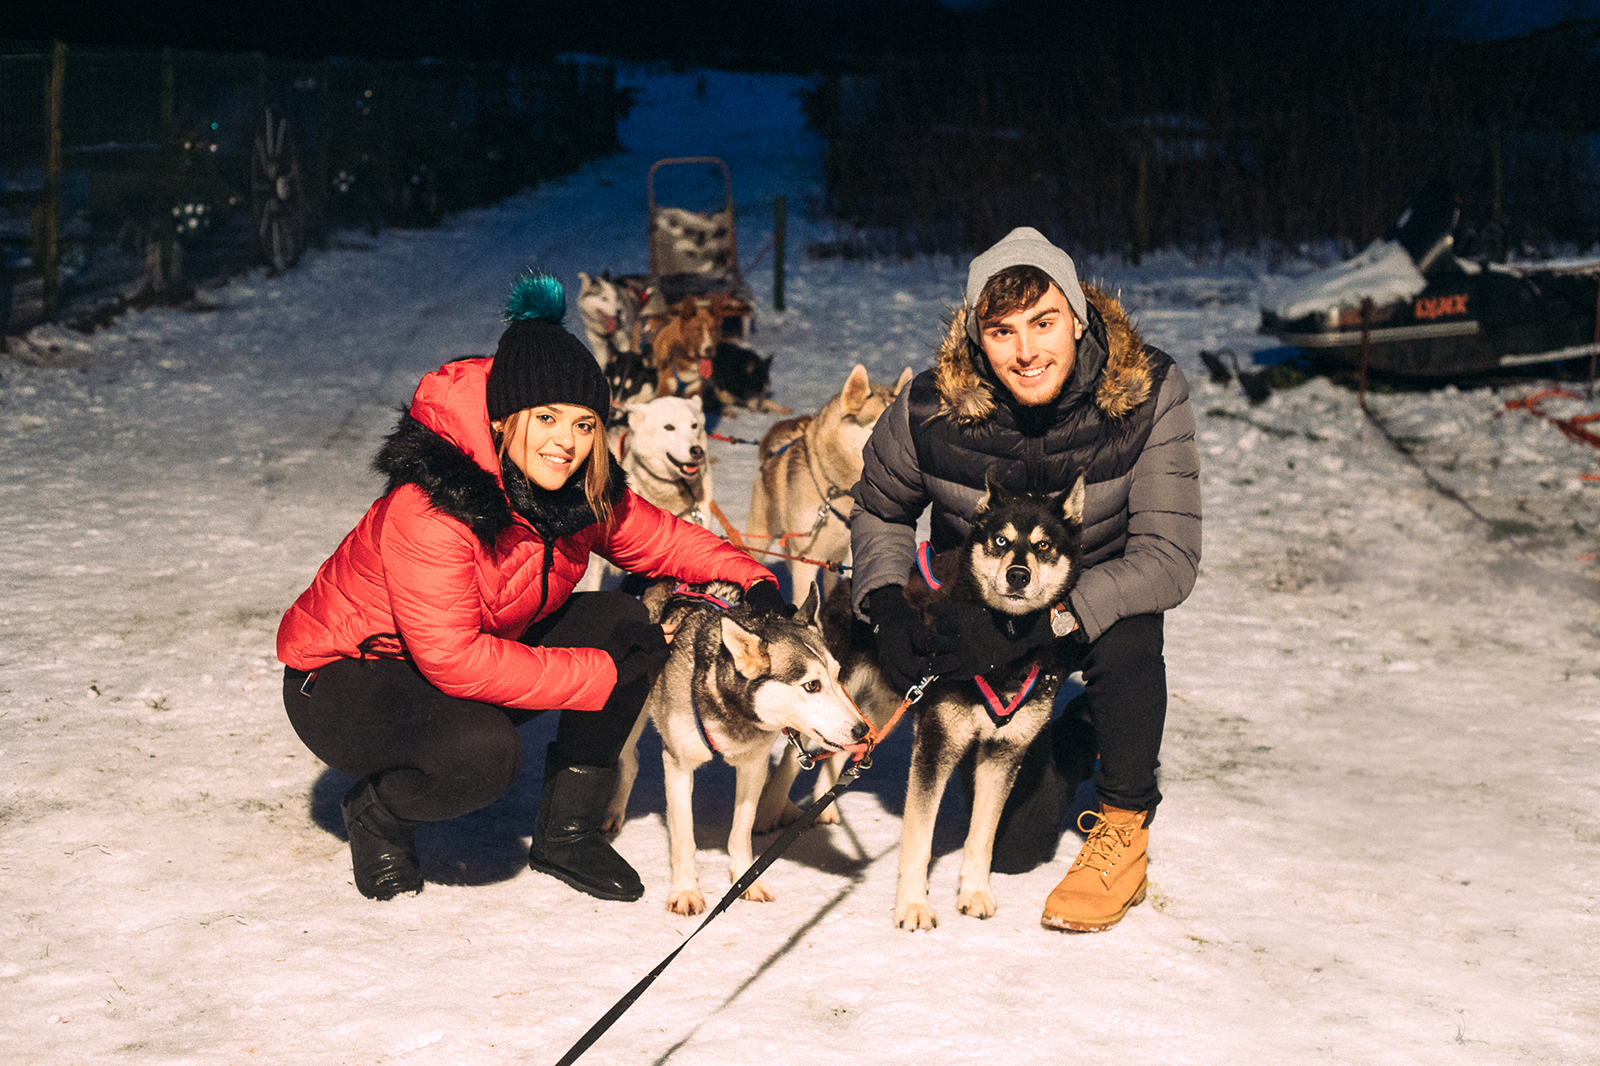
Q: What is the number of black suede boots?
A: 2